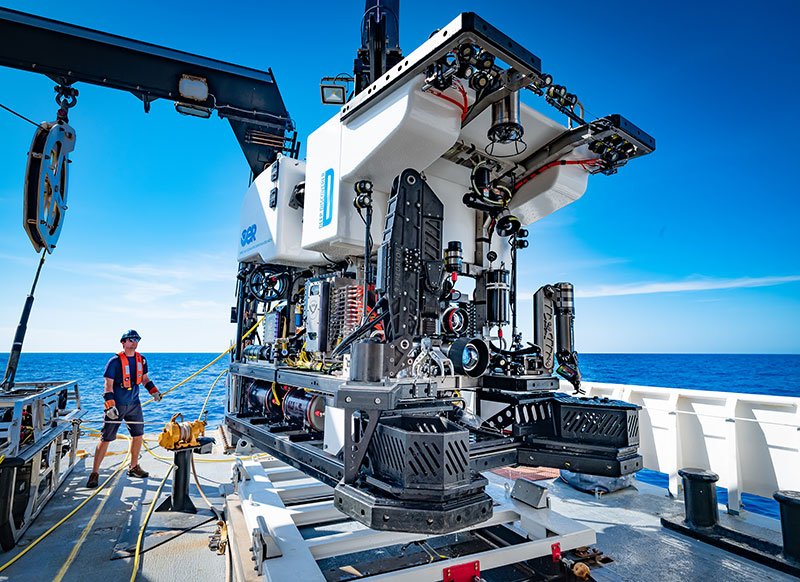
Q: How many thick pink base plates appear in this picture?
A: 0